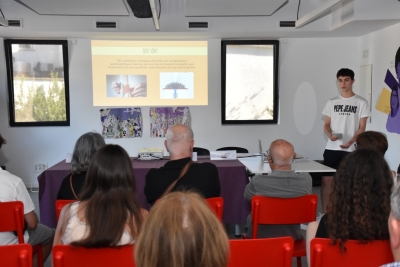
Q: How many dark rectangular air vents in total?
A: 4